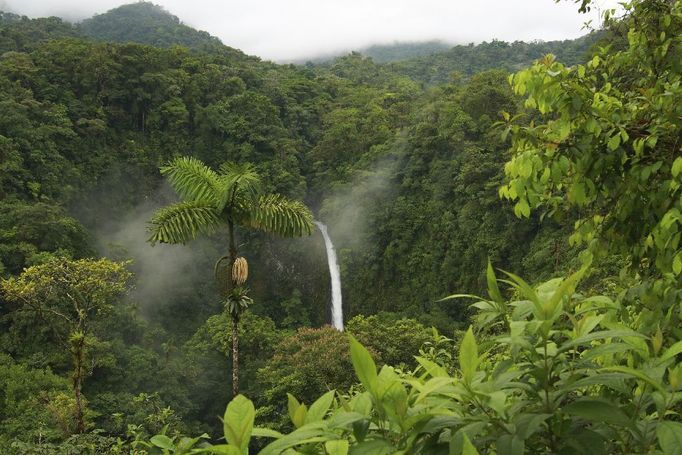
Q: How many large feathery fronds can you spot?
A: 4